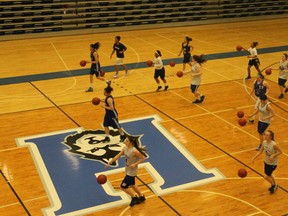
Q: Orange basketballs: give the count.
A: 12